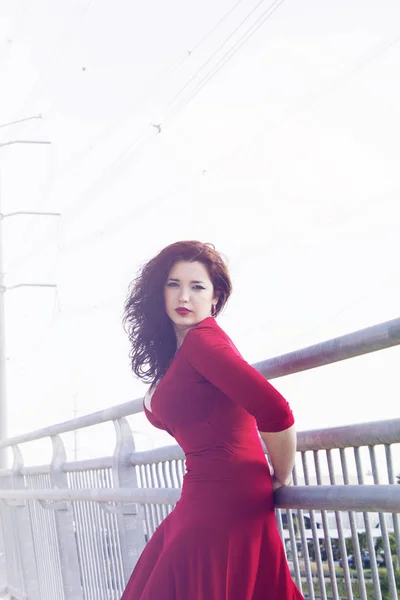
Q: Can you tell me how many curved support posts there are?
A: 3